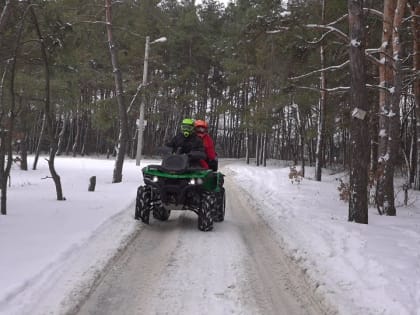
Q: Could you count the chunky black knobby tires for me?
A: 4